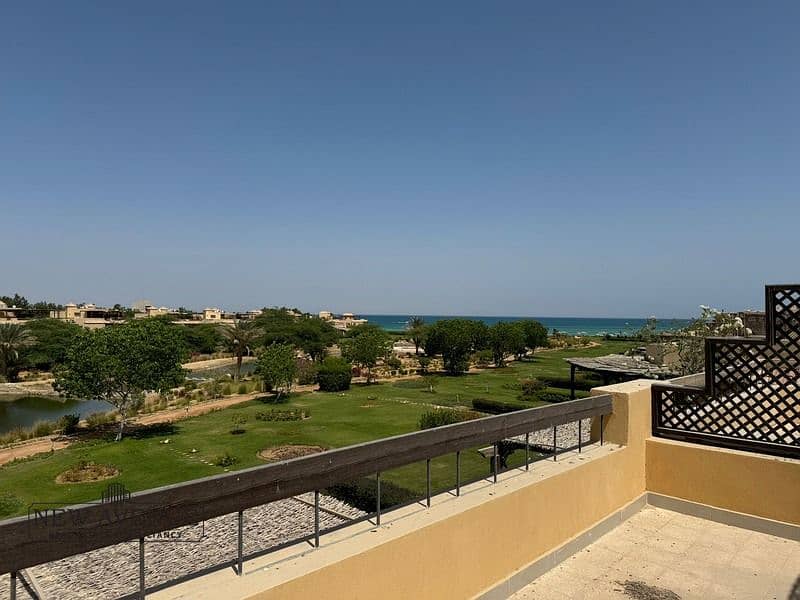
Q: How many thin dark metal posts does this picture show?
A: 12